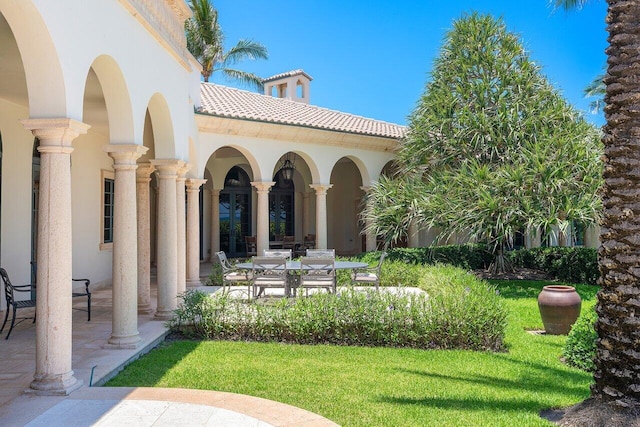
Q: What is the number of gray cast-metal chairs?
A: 6